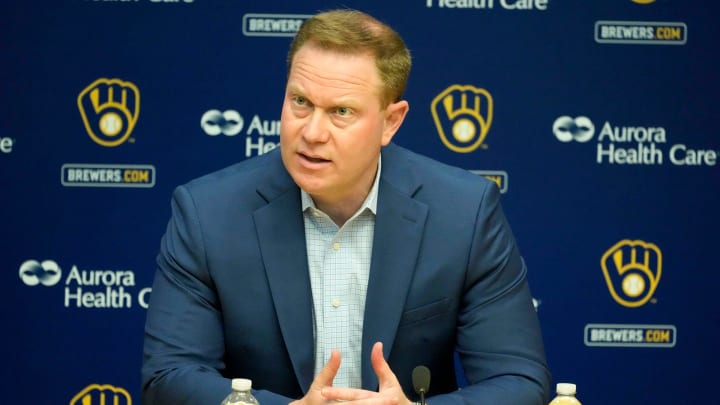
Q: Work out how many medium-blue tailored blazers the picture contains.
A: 1